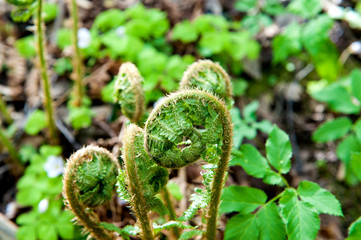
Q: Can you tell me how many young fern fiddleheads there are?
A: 5